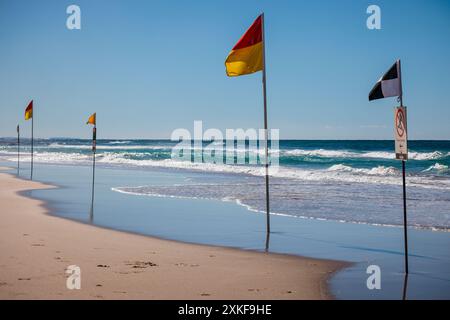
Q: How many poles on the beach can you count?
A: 5